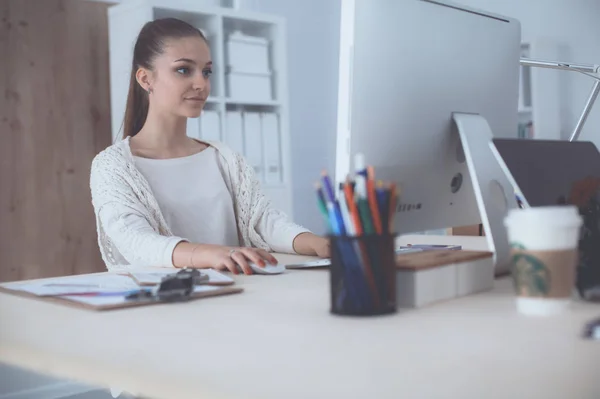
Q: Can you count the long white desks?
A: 1